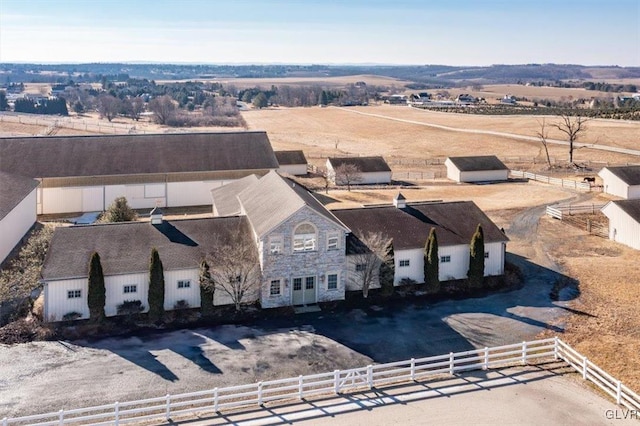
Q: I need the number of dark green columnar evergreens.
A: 6